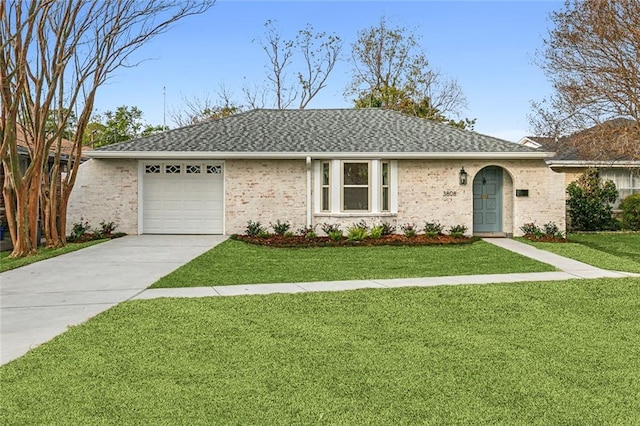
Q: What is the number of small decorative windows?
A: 4